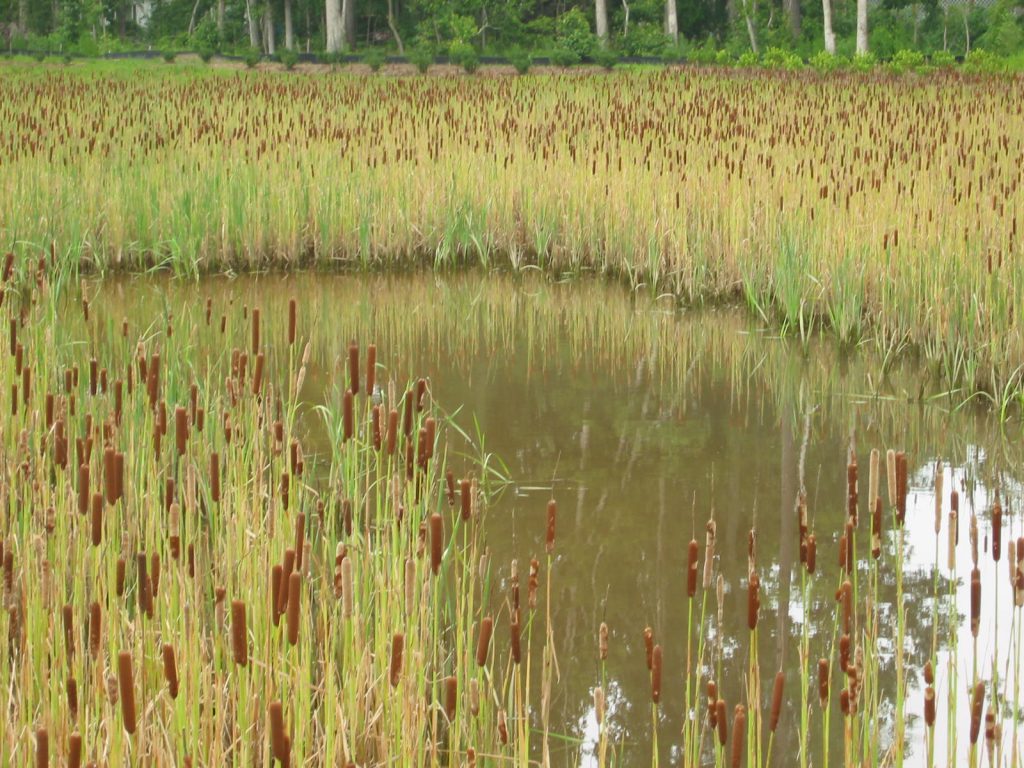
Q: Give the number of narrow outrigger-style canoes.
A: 0